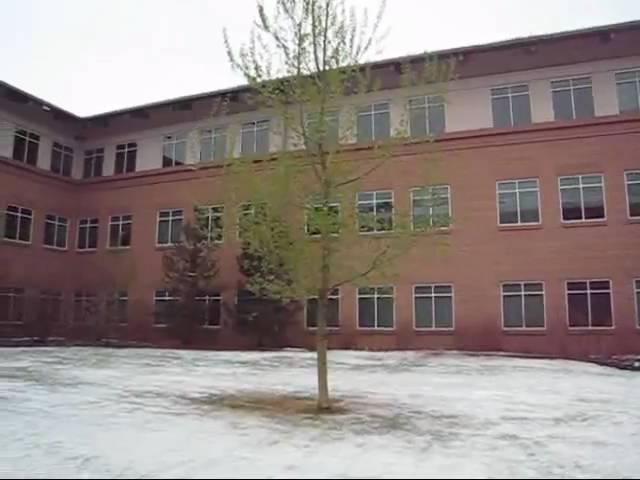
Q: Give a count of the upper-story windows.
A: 13